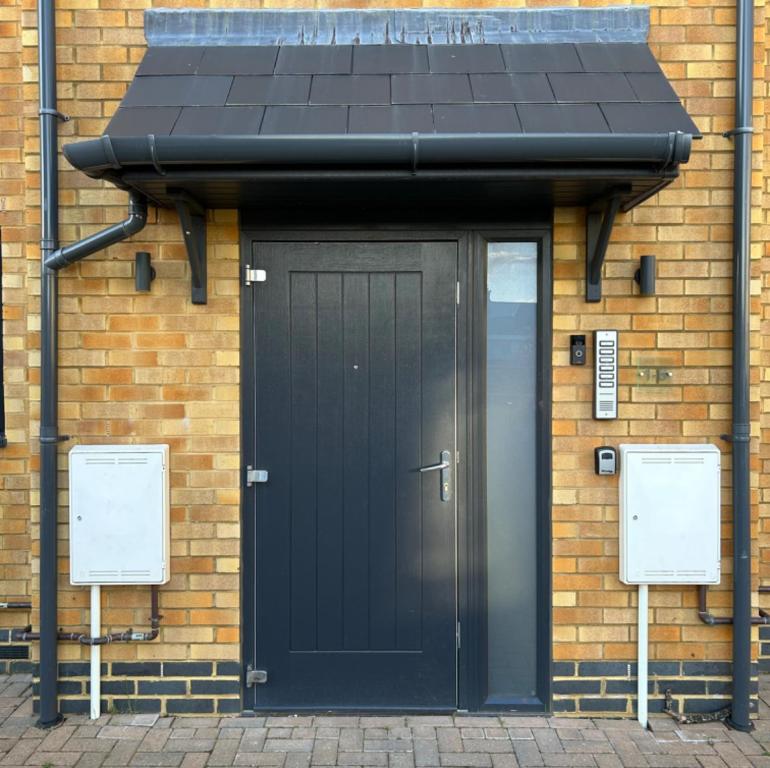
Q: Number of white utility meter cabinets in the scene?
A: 2